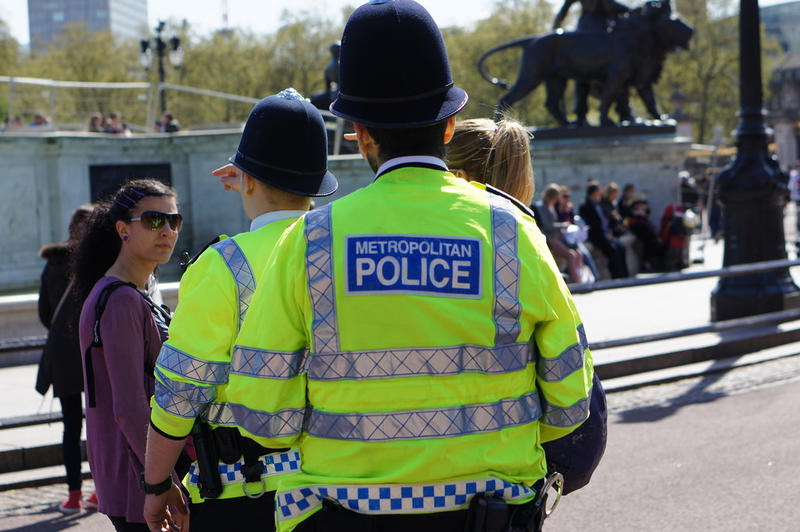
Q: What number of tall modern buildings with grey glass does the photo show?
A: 1